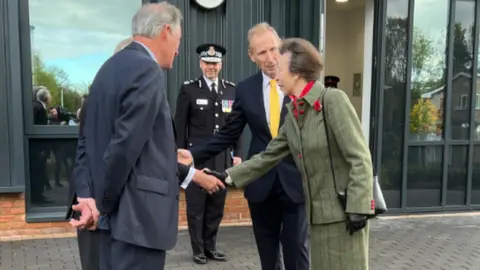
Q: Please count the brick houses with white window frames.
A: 1